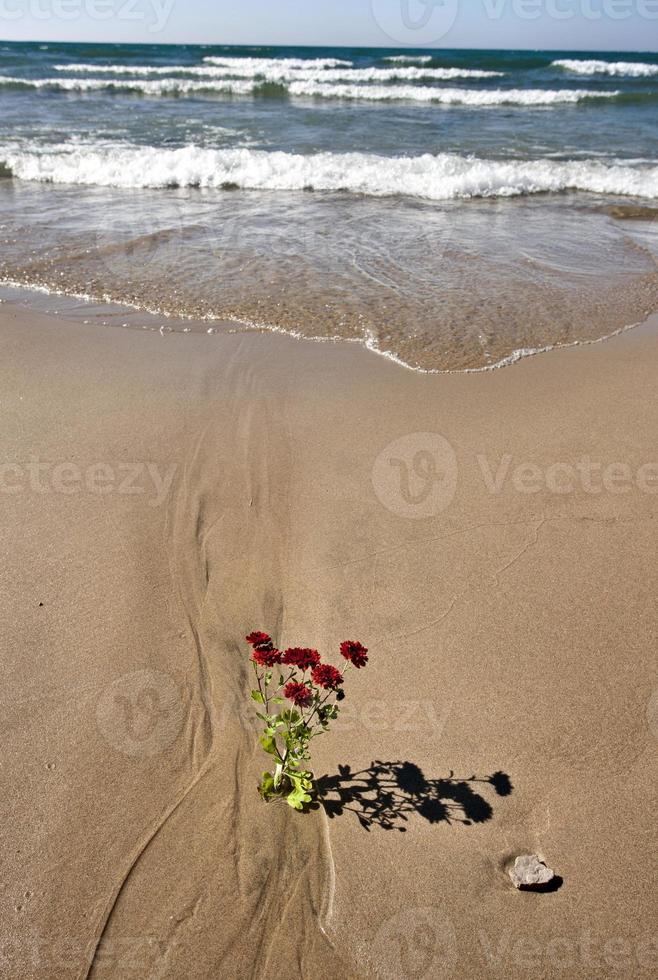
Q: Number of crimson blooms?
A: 6